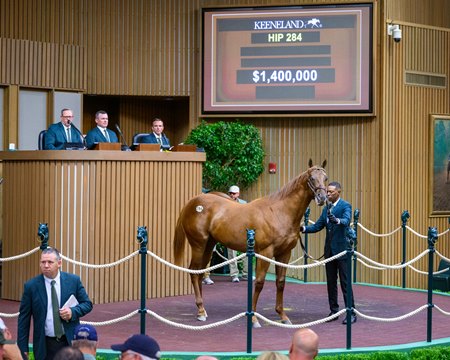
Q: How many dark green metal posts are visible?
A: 8